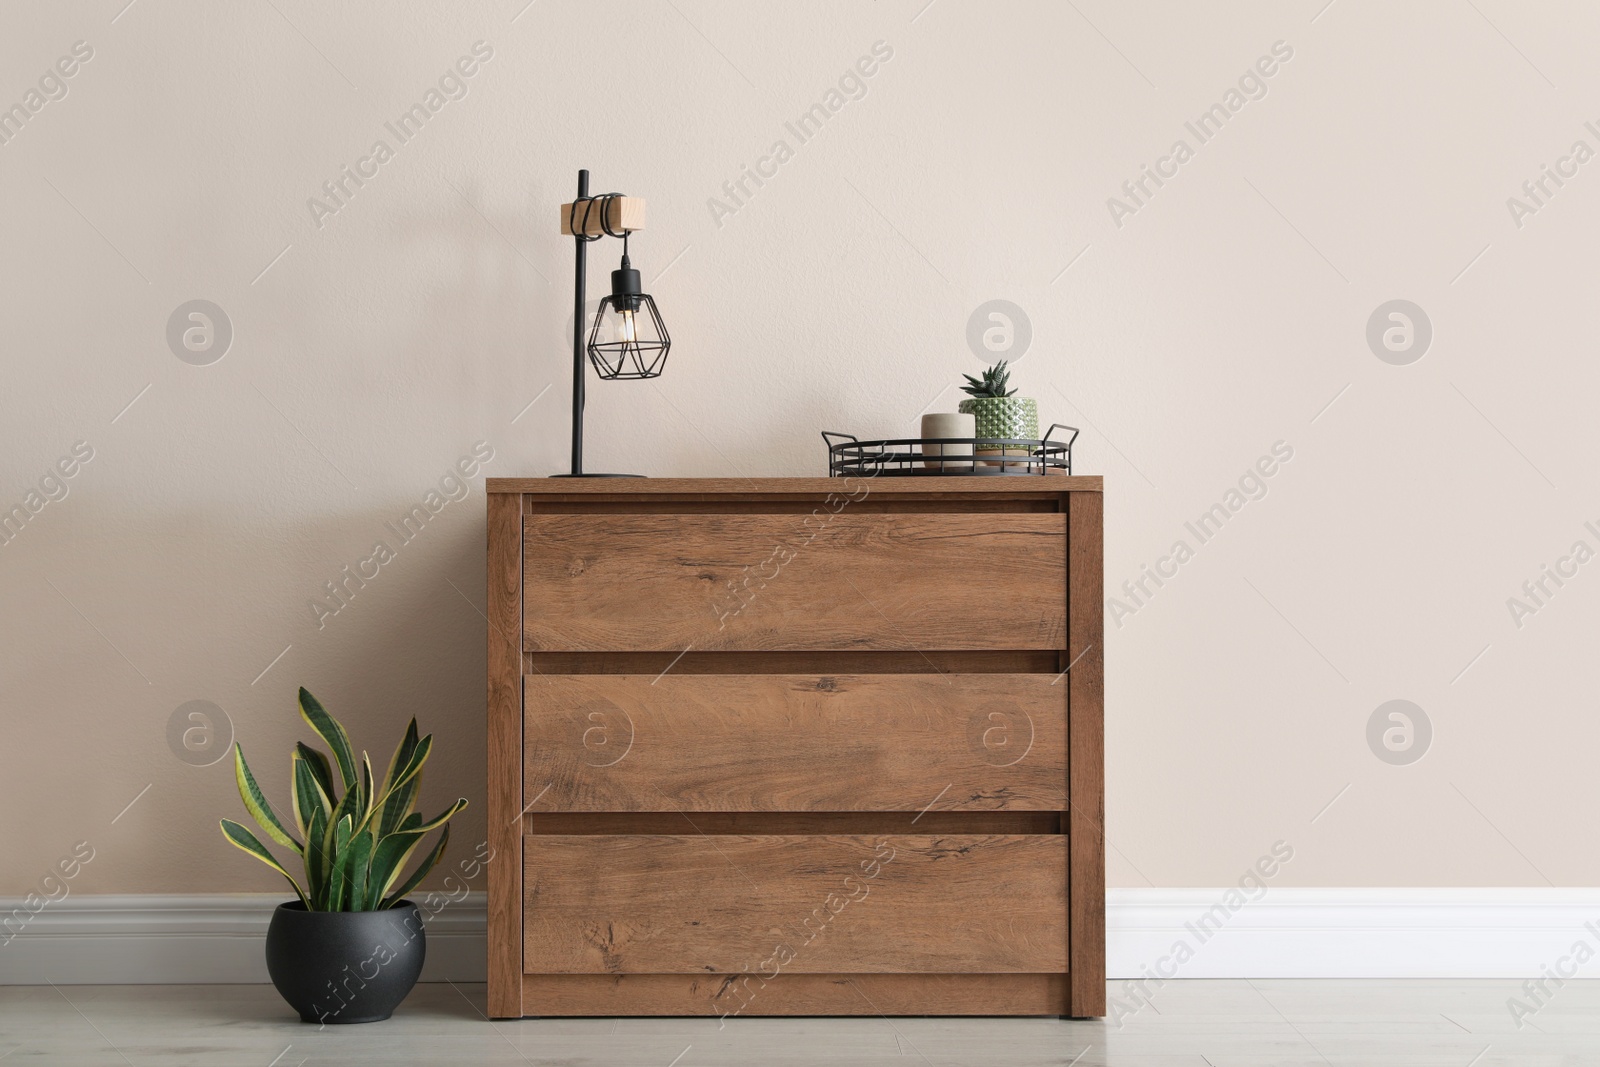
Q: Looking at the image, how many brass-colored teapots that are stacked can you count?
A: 0